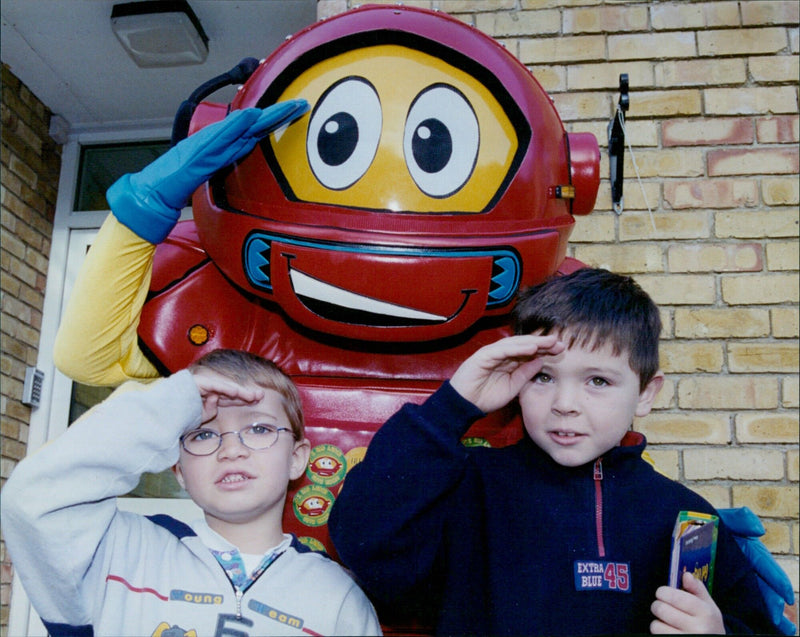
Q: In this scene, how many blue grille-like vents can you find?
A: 2